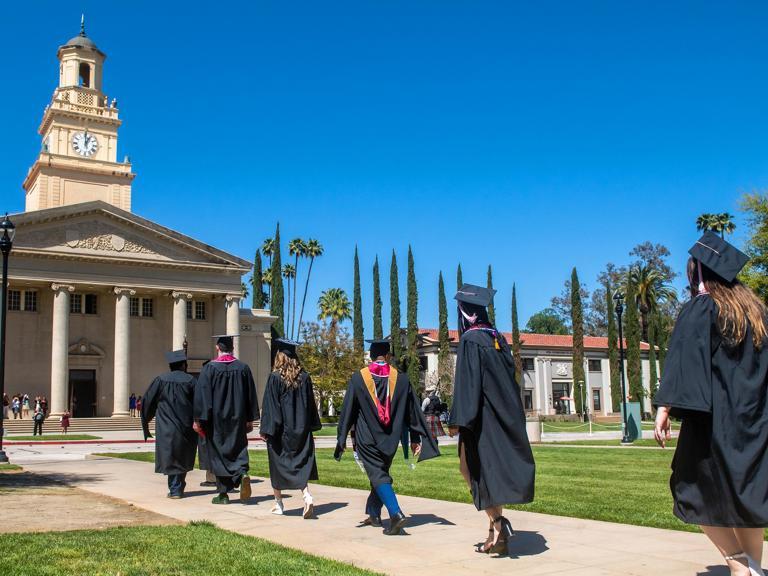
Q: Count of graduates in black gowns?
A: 6